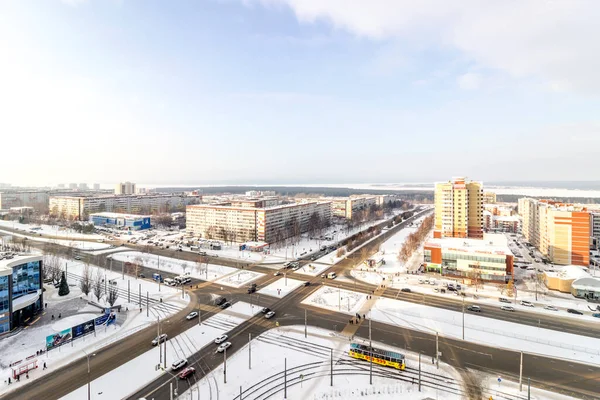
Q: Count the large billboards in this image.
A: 3